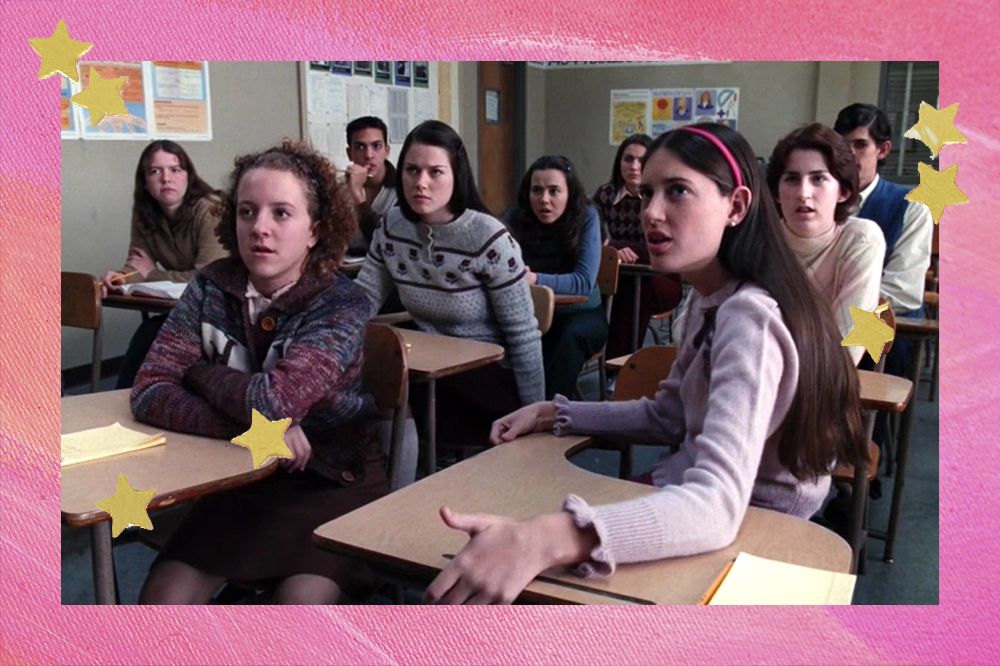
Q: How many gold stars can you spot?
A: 7